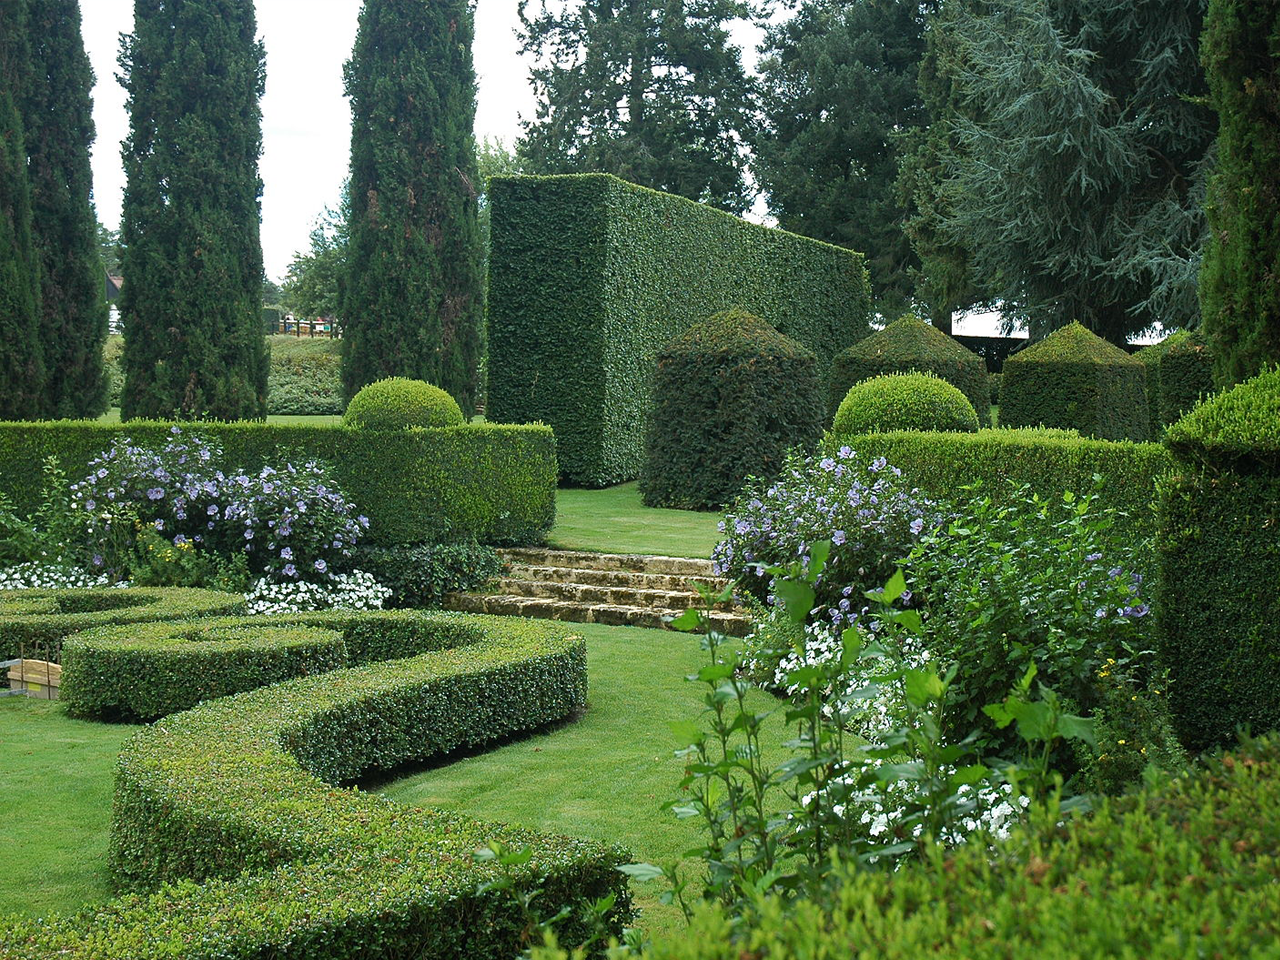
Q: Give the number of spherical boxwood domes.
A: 2